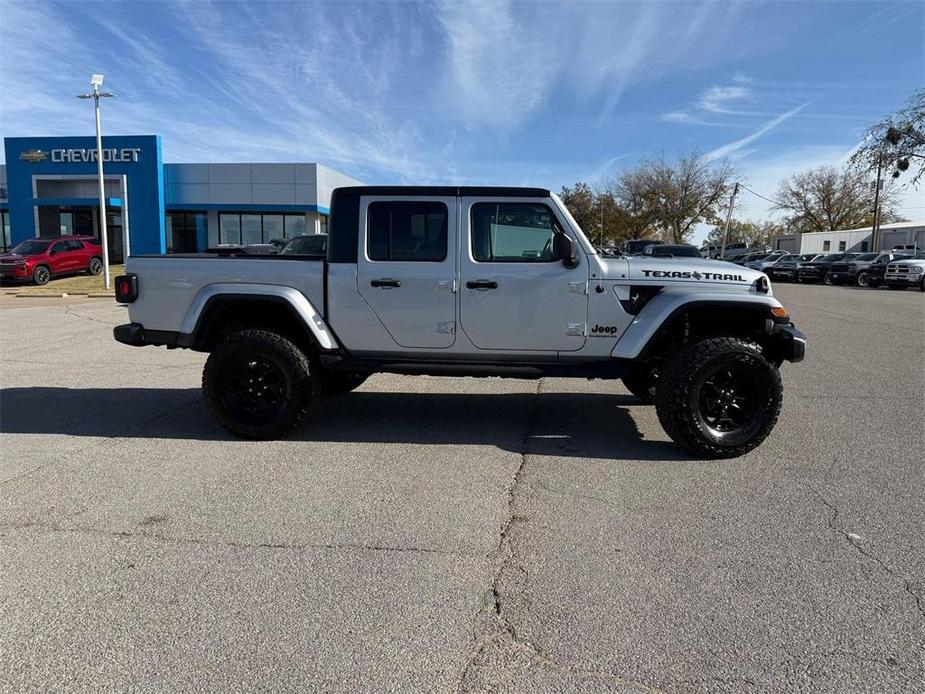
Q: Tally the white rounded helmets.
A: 0